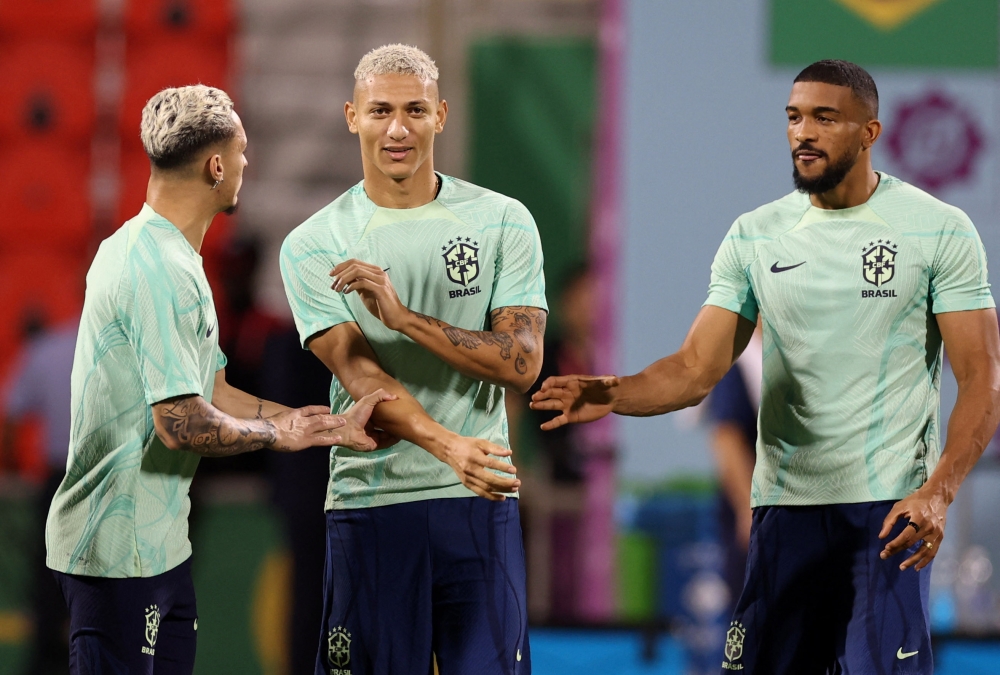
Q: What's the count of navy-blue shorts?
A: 3